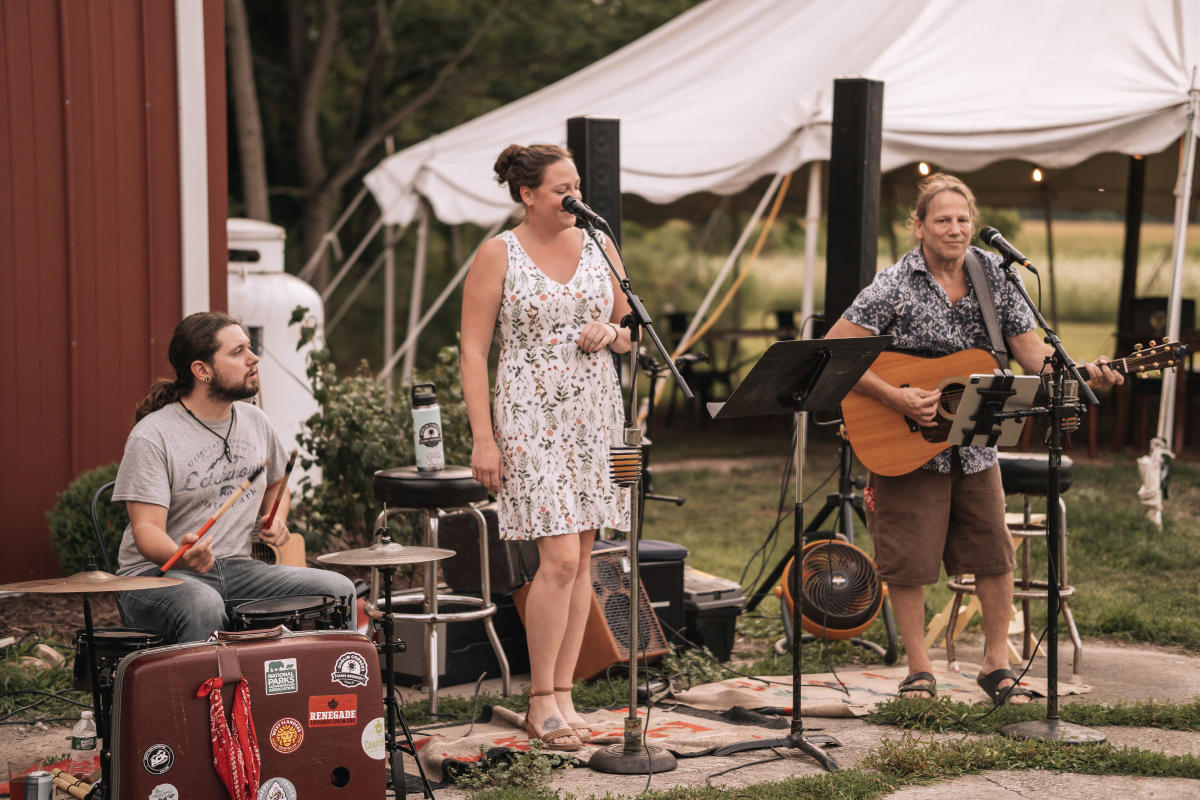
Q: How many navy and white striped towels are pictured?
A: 0